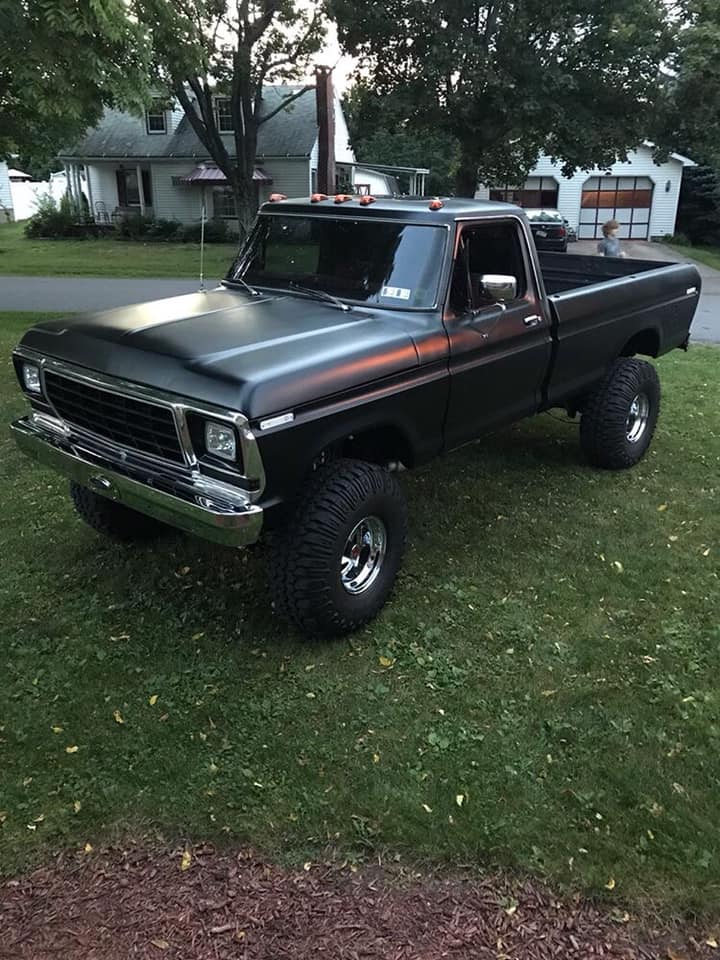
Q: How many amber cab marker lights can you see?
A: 5